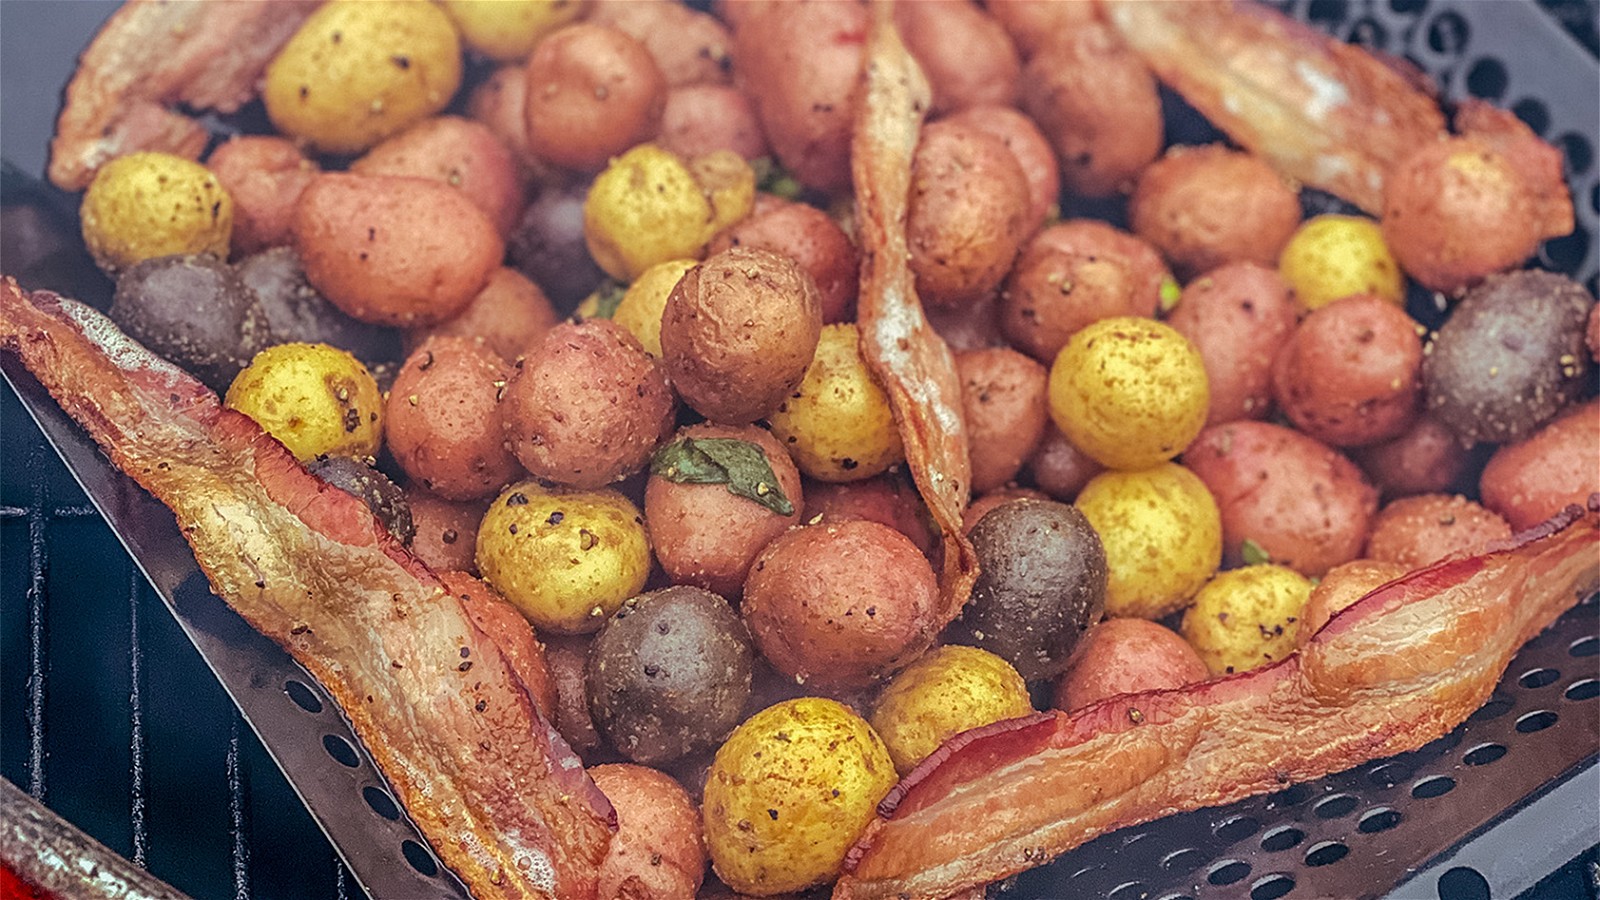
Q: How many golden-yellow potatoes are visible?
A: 14